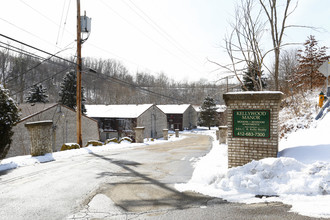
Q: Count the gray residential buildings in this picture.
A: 3